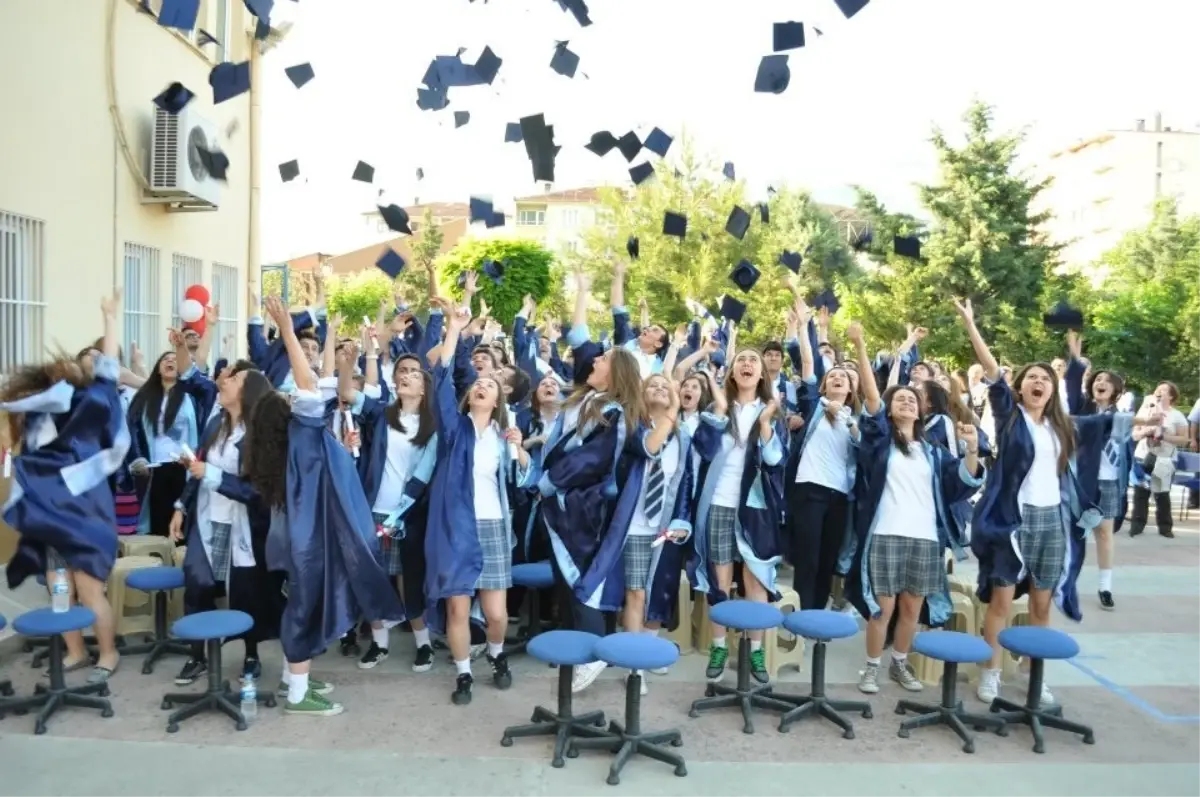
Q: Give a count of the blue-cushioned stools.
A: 11